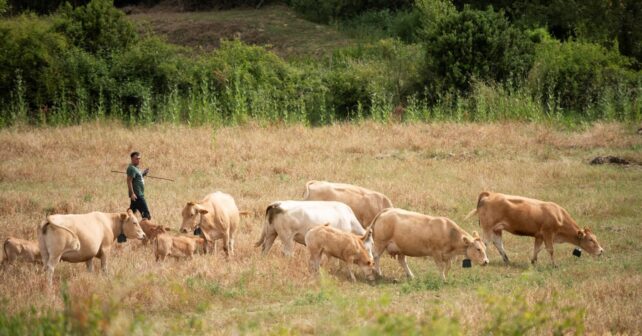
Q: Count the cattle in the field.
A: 10